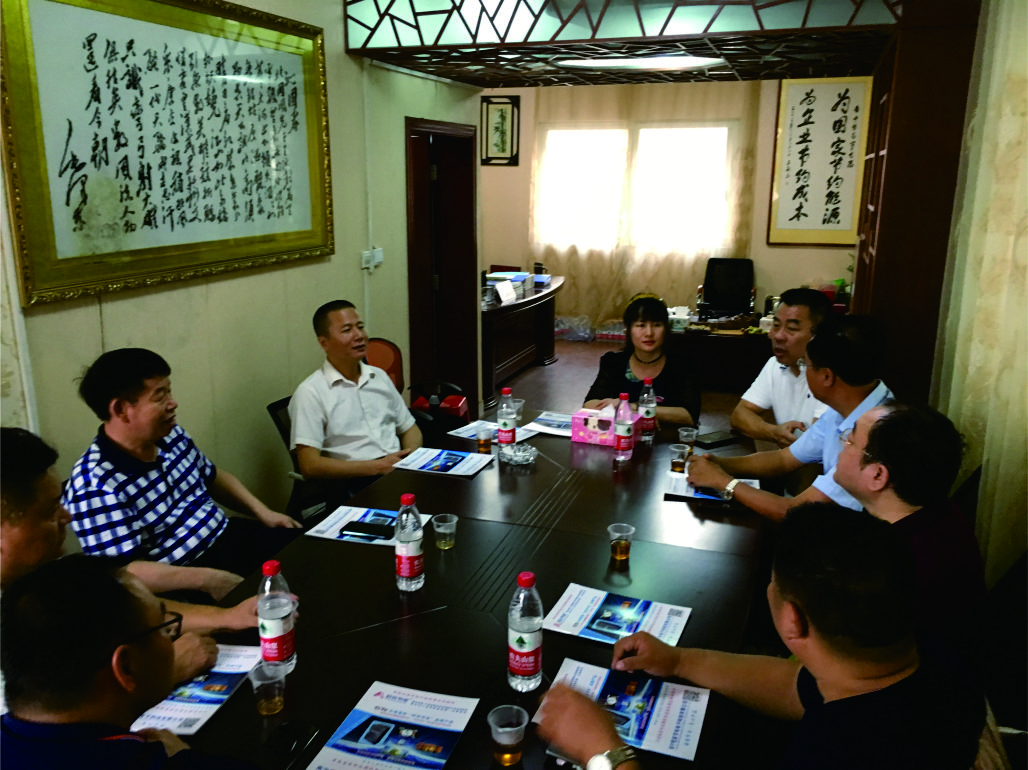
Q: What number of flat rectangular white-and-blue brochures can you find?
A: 9